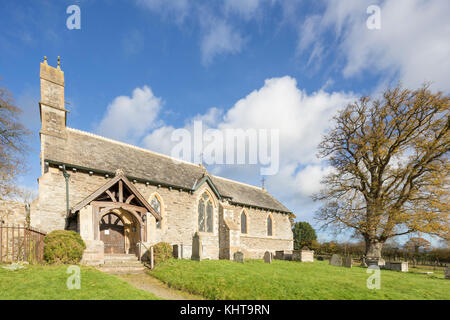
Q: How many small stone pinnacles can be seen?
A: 2